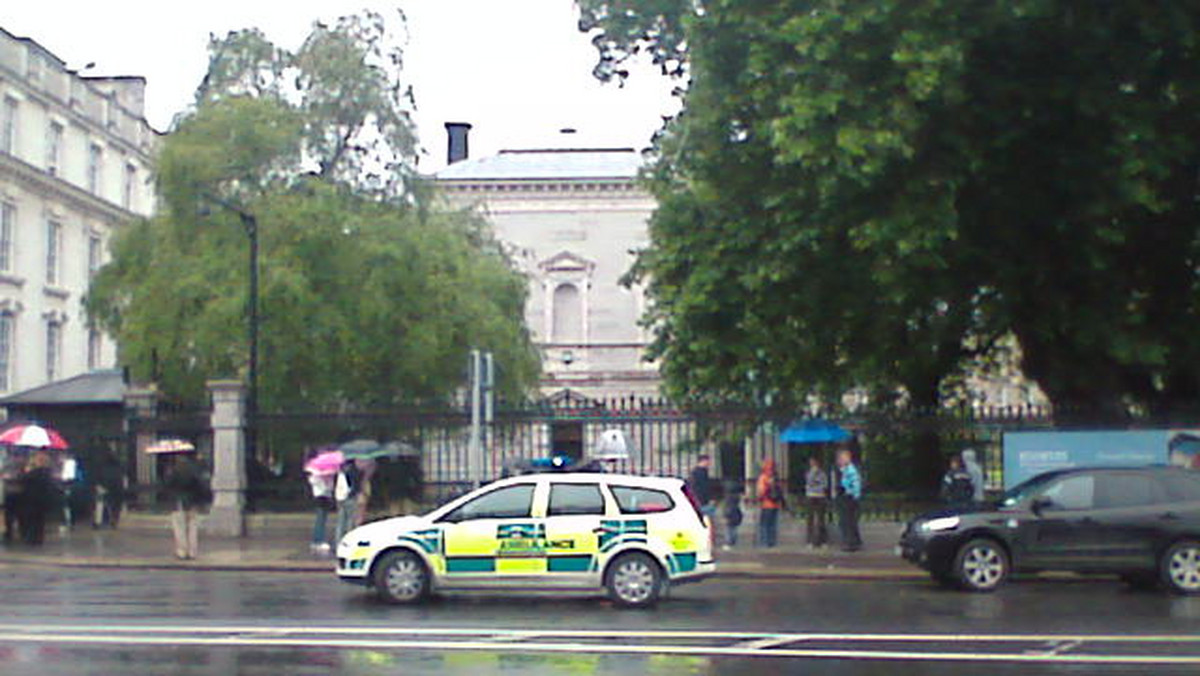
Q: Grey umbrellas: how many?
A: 2